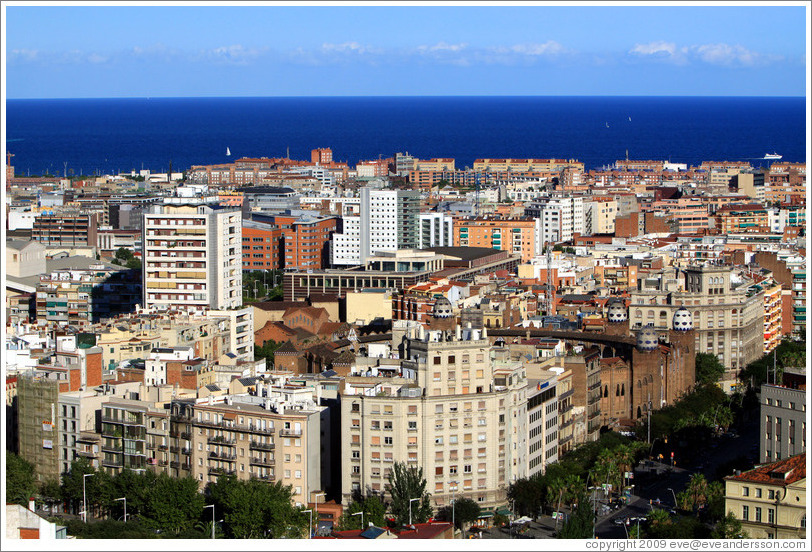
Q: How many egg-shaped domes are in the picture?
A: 4